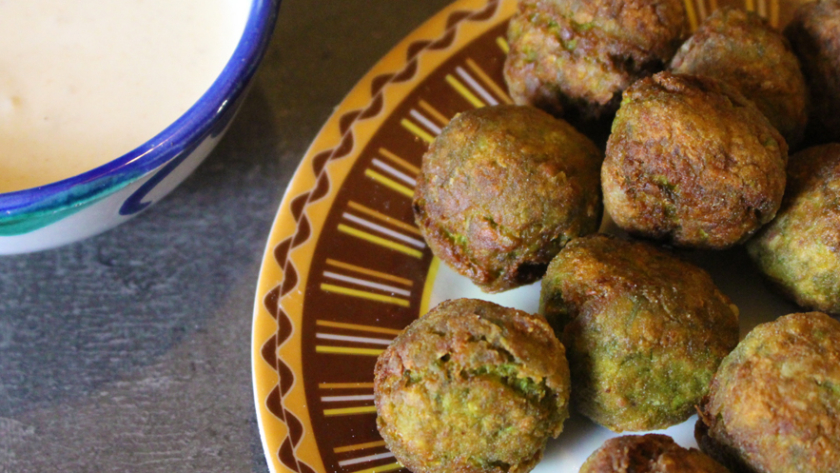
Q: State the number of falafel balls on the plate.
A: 10